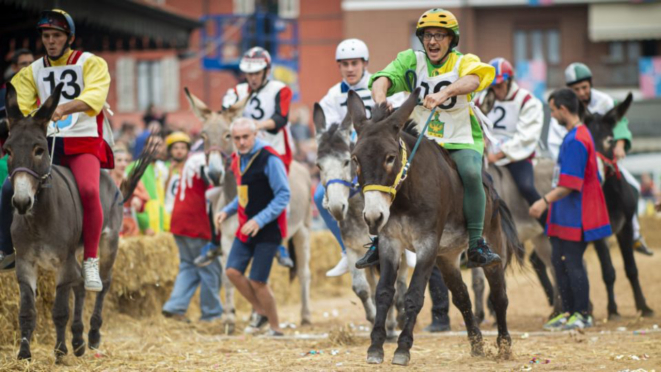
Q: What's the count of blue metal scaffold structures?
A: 1